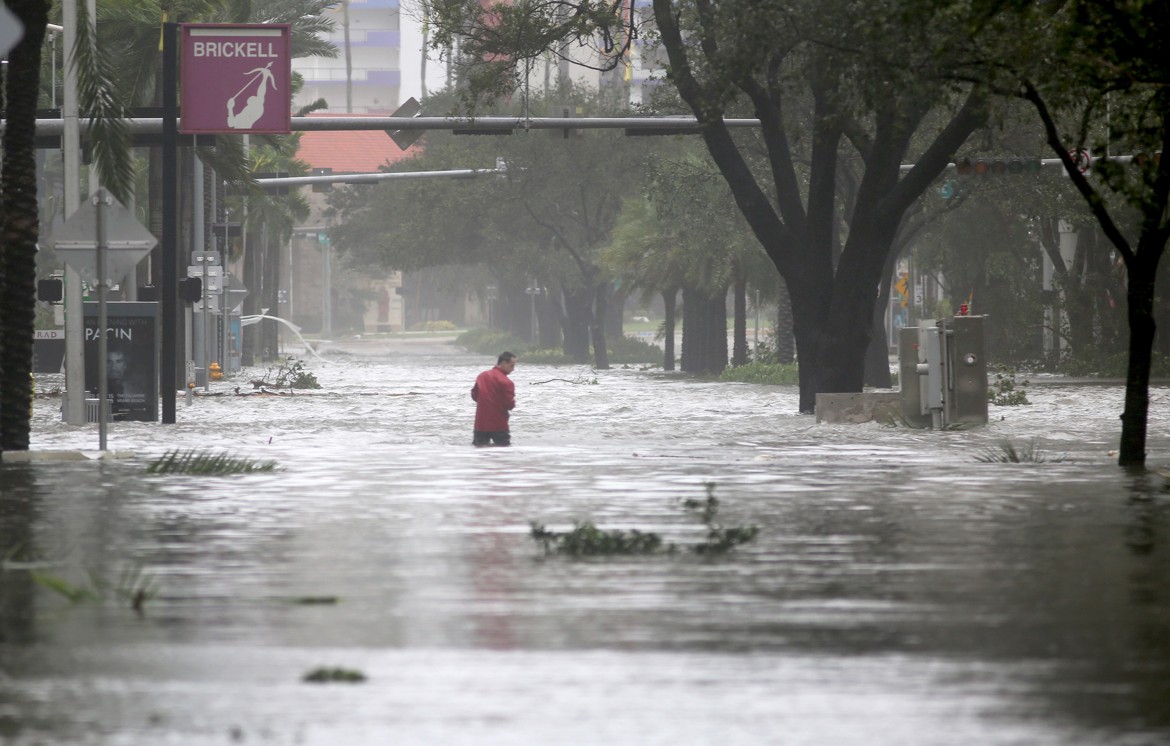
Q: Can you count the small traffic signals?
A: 2